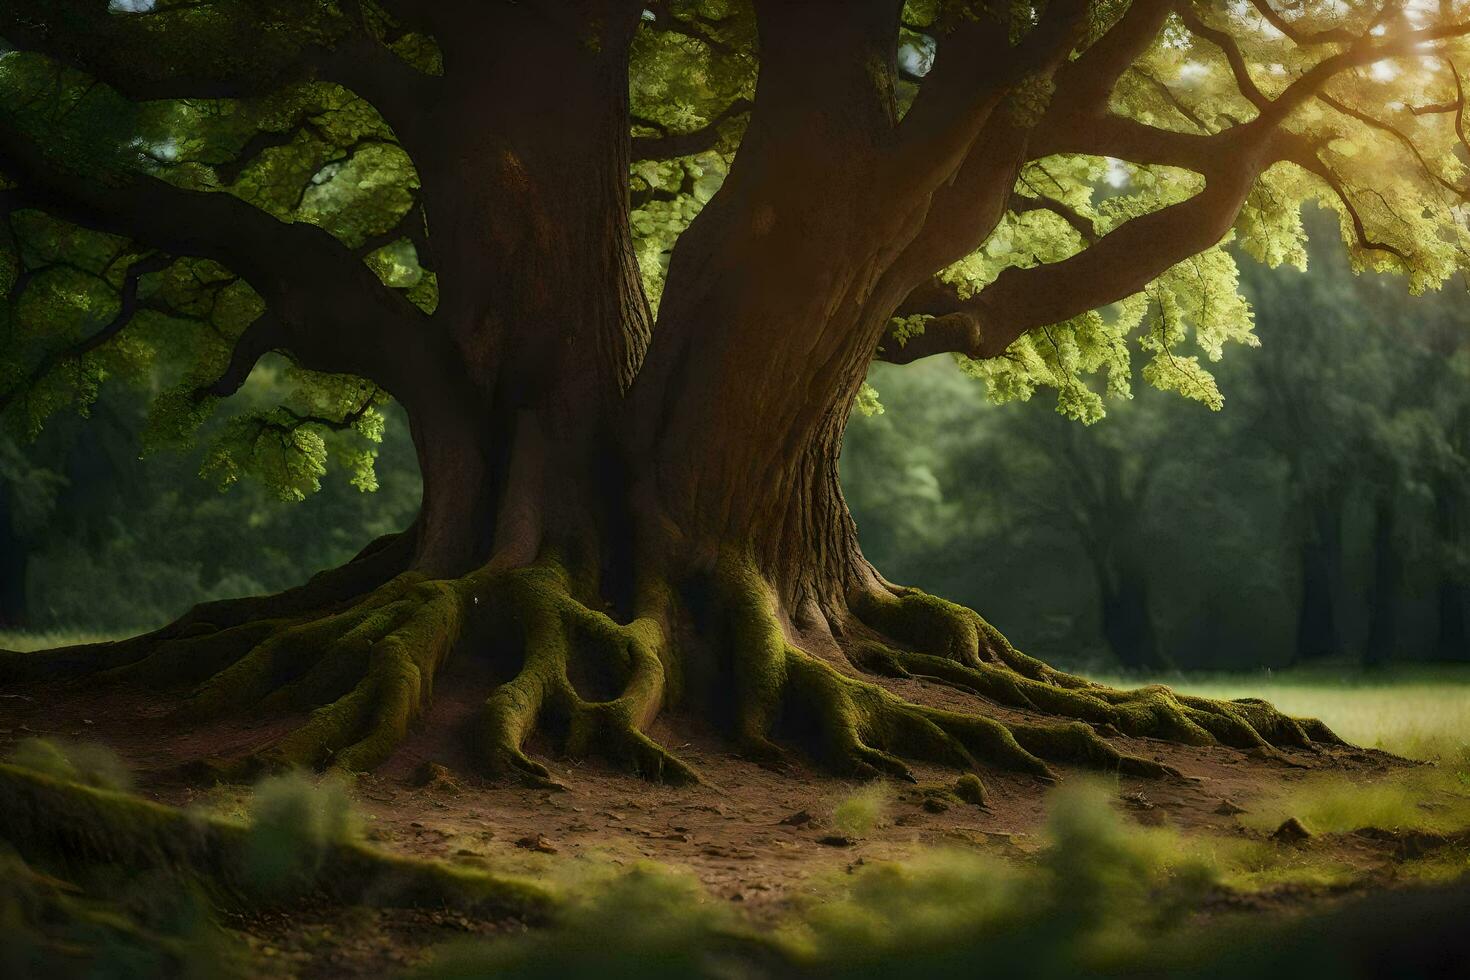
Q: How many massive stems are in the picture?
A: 2